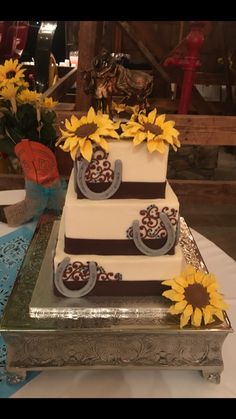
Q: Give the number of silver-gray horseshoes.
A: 3